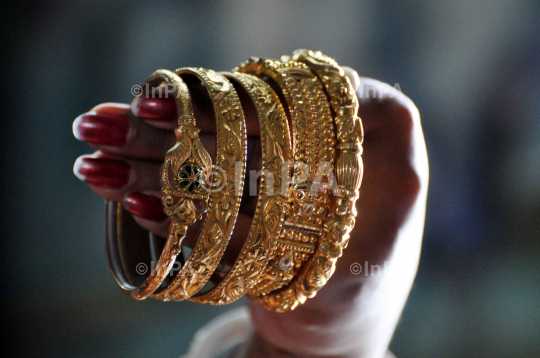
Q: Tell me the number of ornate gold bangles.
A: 5